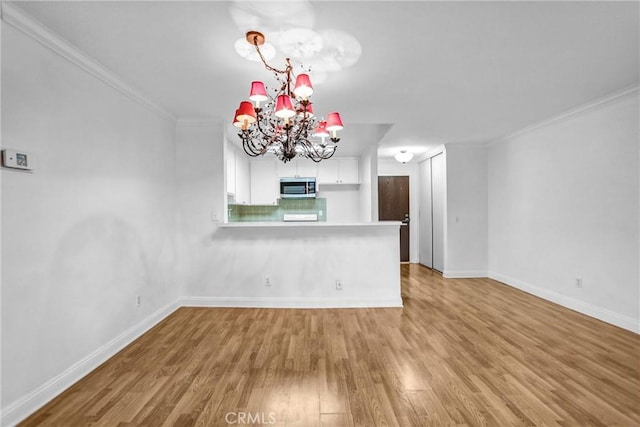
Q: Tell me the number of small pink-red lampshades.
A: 8